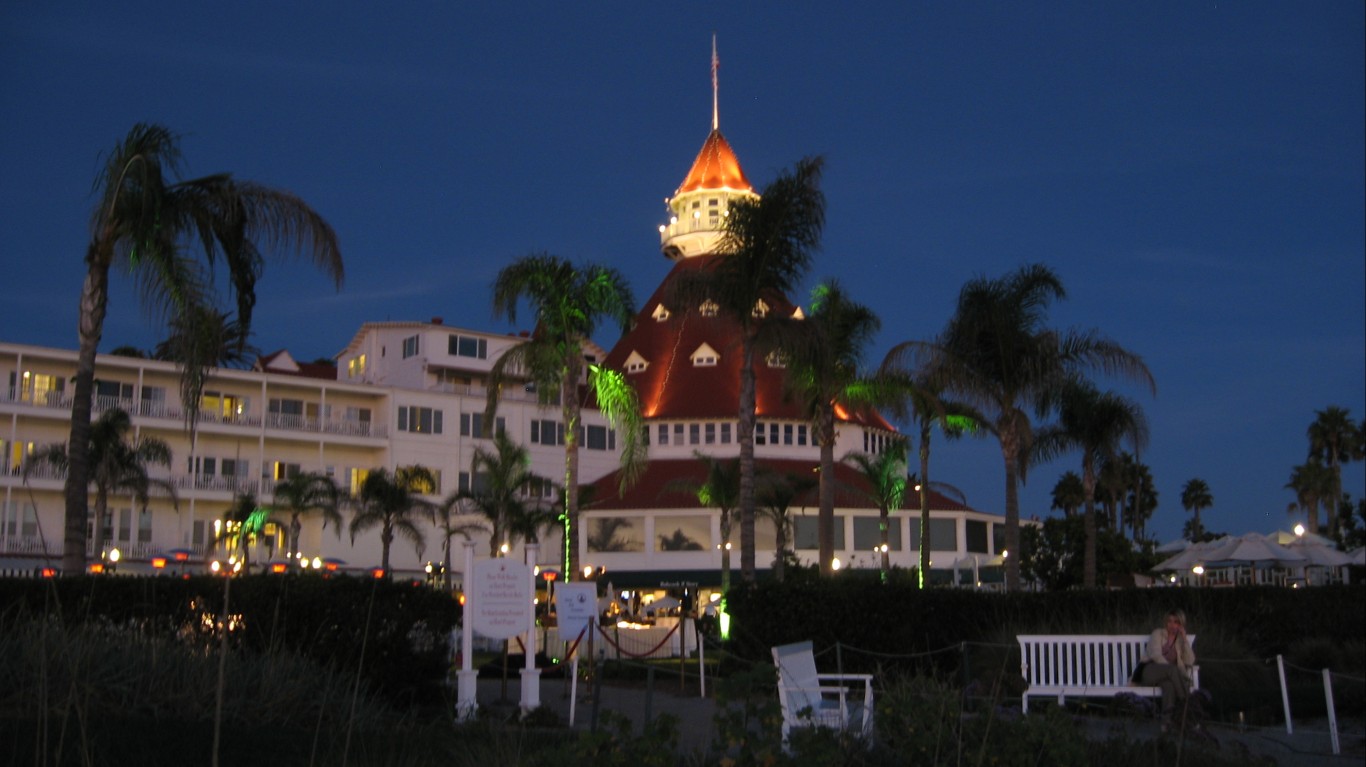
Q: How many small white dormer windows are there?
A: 7